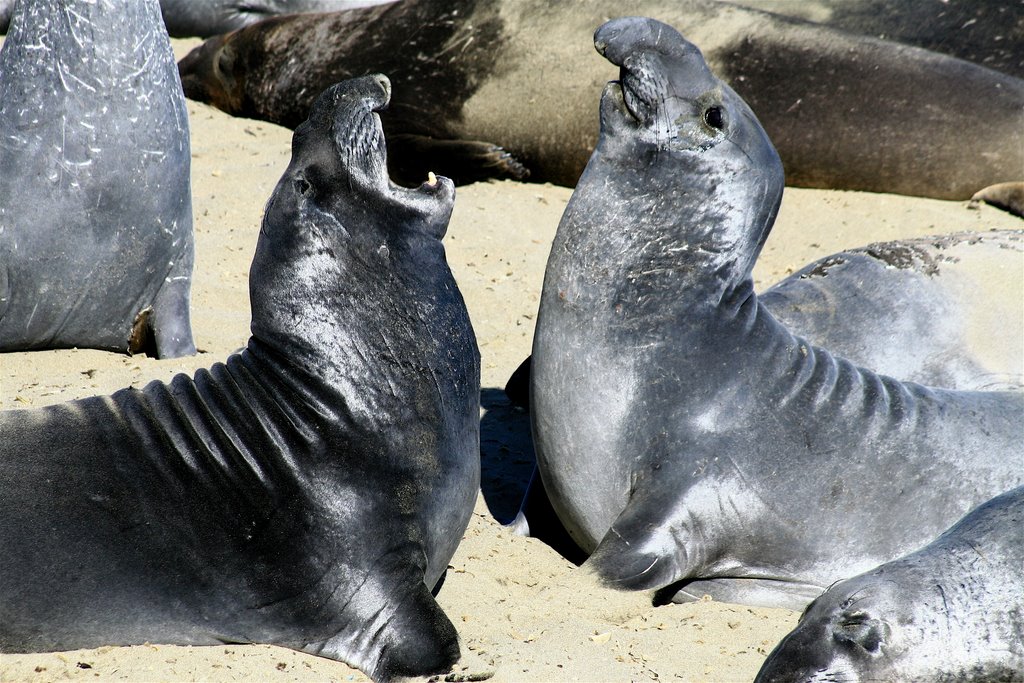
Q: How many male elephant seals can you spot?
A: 2